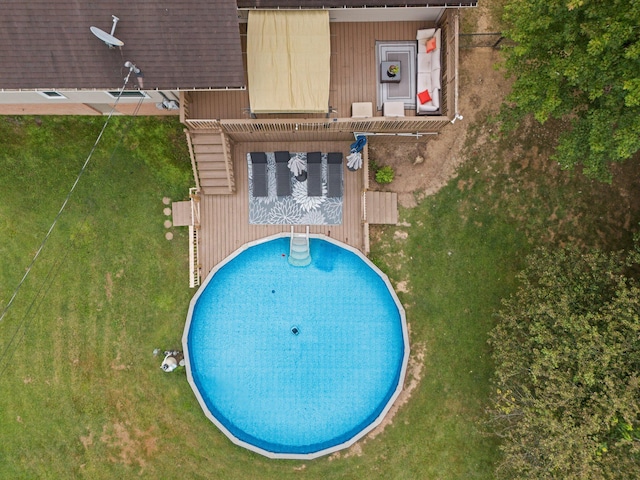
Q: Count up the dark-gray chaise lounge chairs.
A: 4